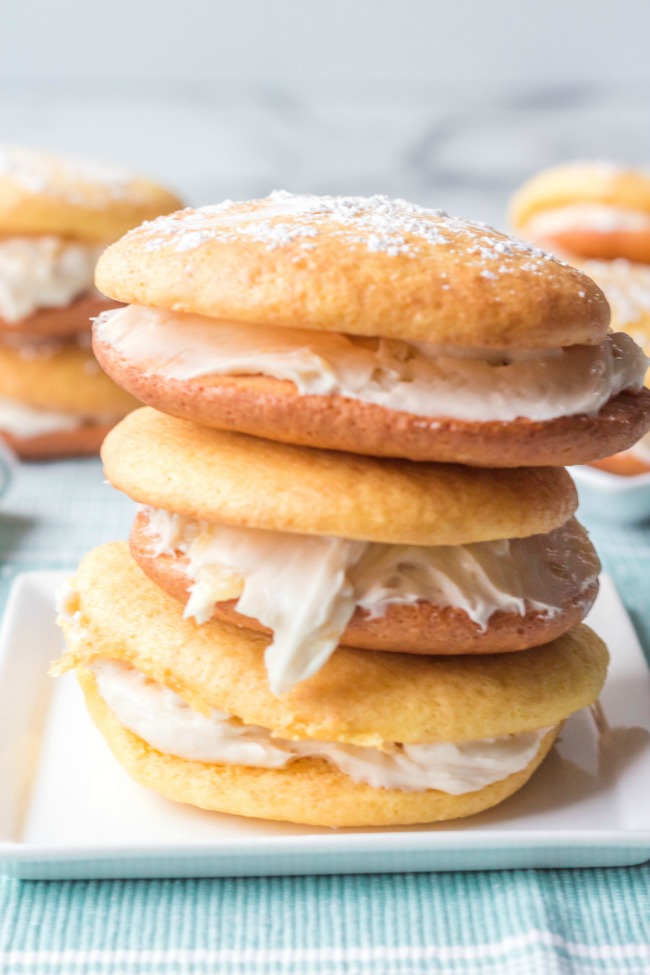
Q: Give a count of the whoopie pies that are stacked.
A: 3